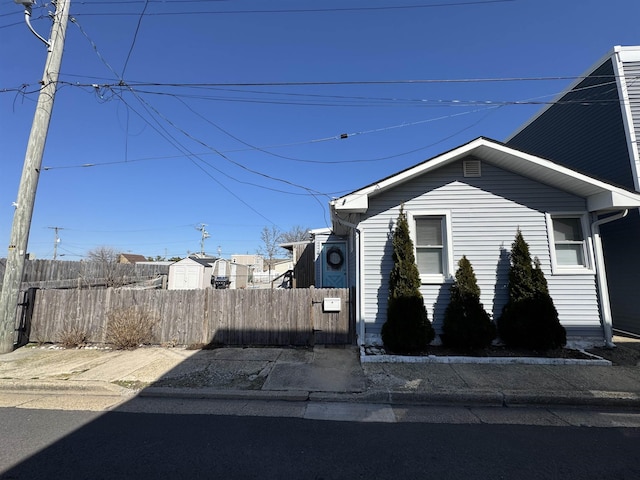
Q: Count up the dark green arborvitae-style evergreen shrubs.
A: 3